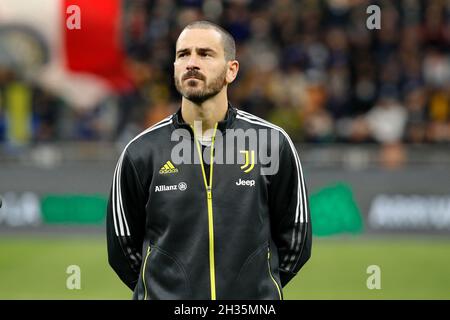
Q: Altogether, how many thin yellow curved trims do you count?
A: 2